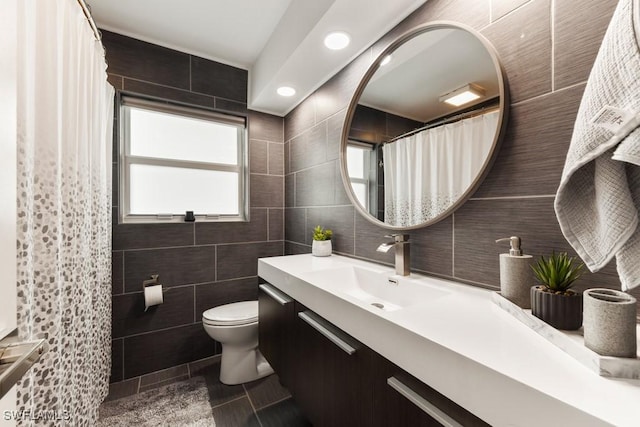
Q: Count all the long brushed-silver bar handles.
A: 3